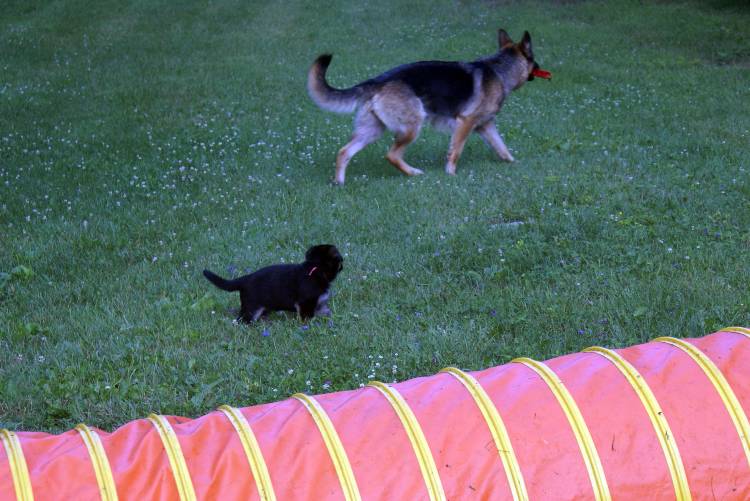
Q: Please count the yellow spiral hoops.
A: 11